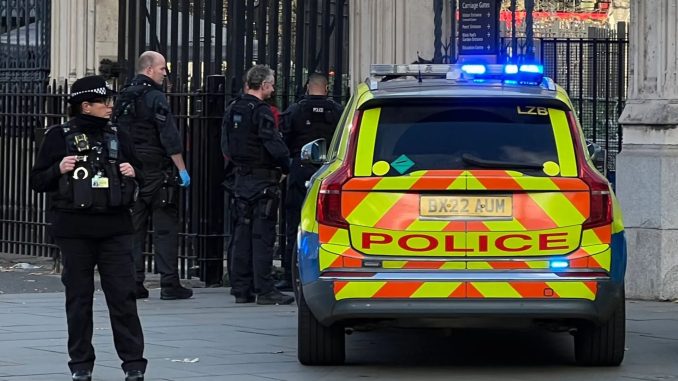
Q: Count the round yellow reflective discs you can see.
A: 2